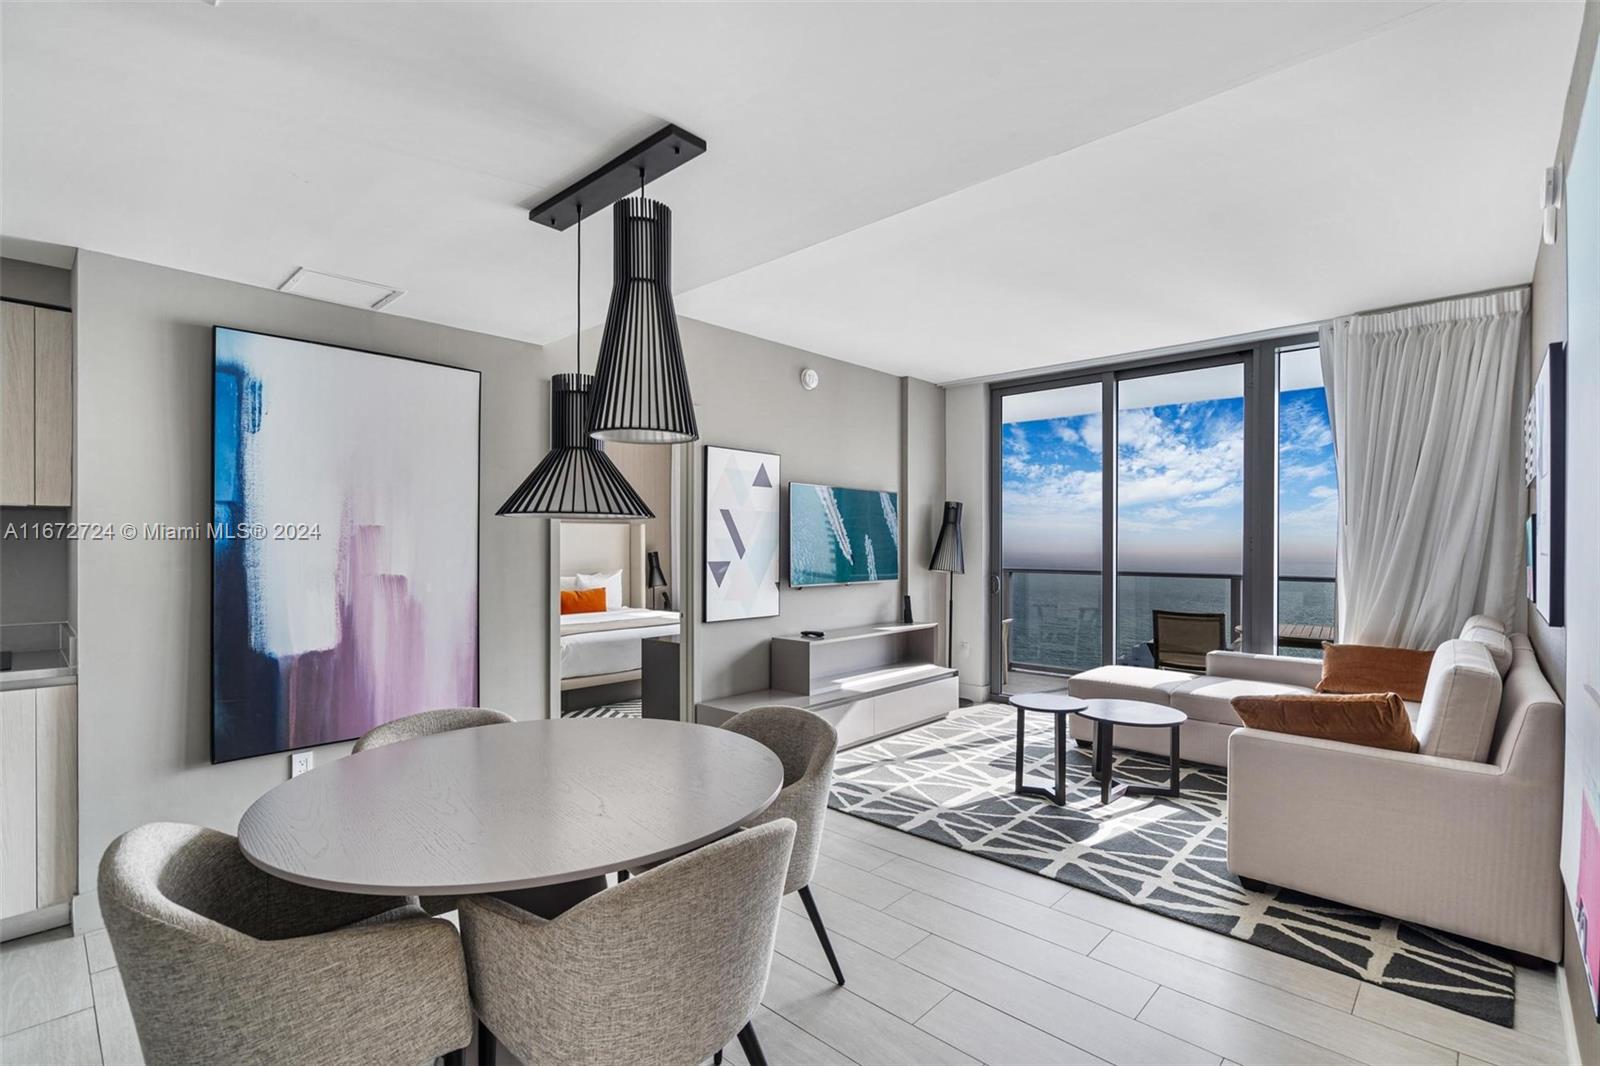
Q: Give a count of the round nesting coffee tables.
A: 2